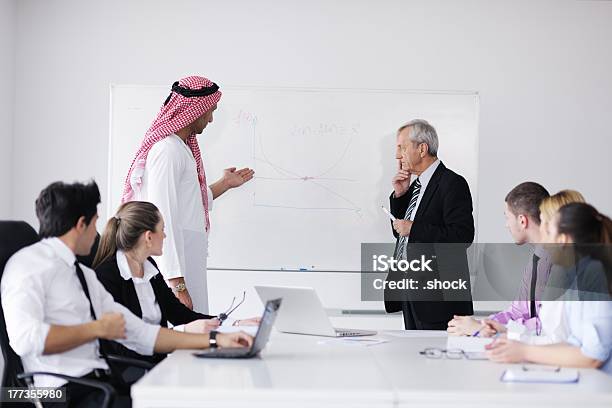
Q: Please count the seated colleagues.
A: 5